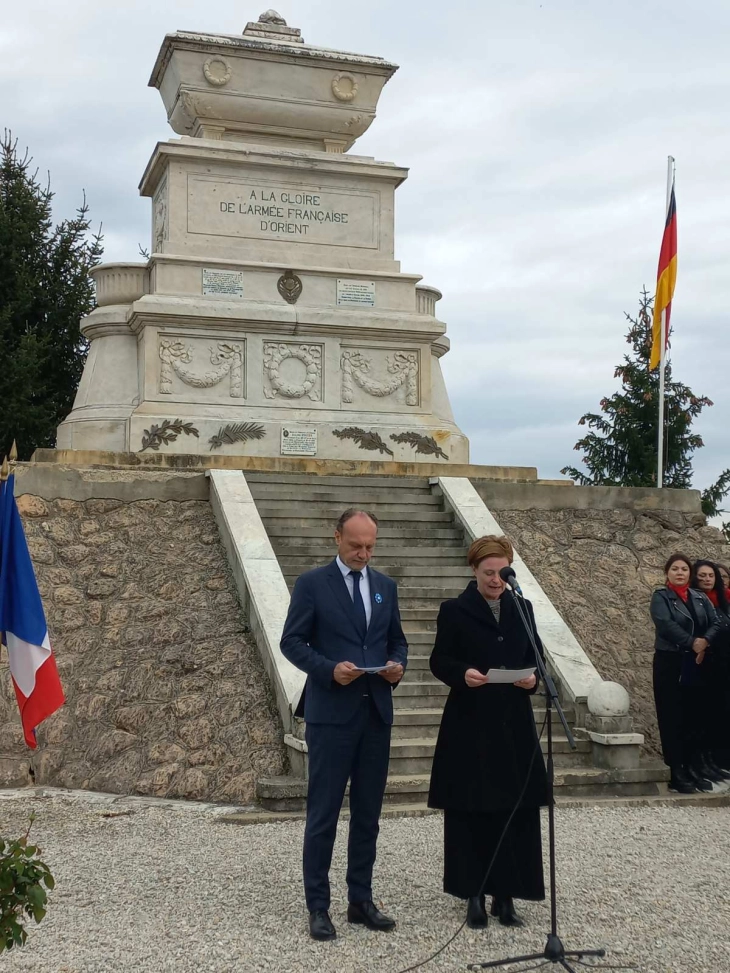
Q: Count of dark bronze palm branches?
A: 4